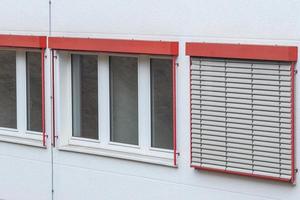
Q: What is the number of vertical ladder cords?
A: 4